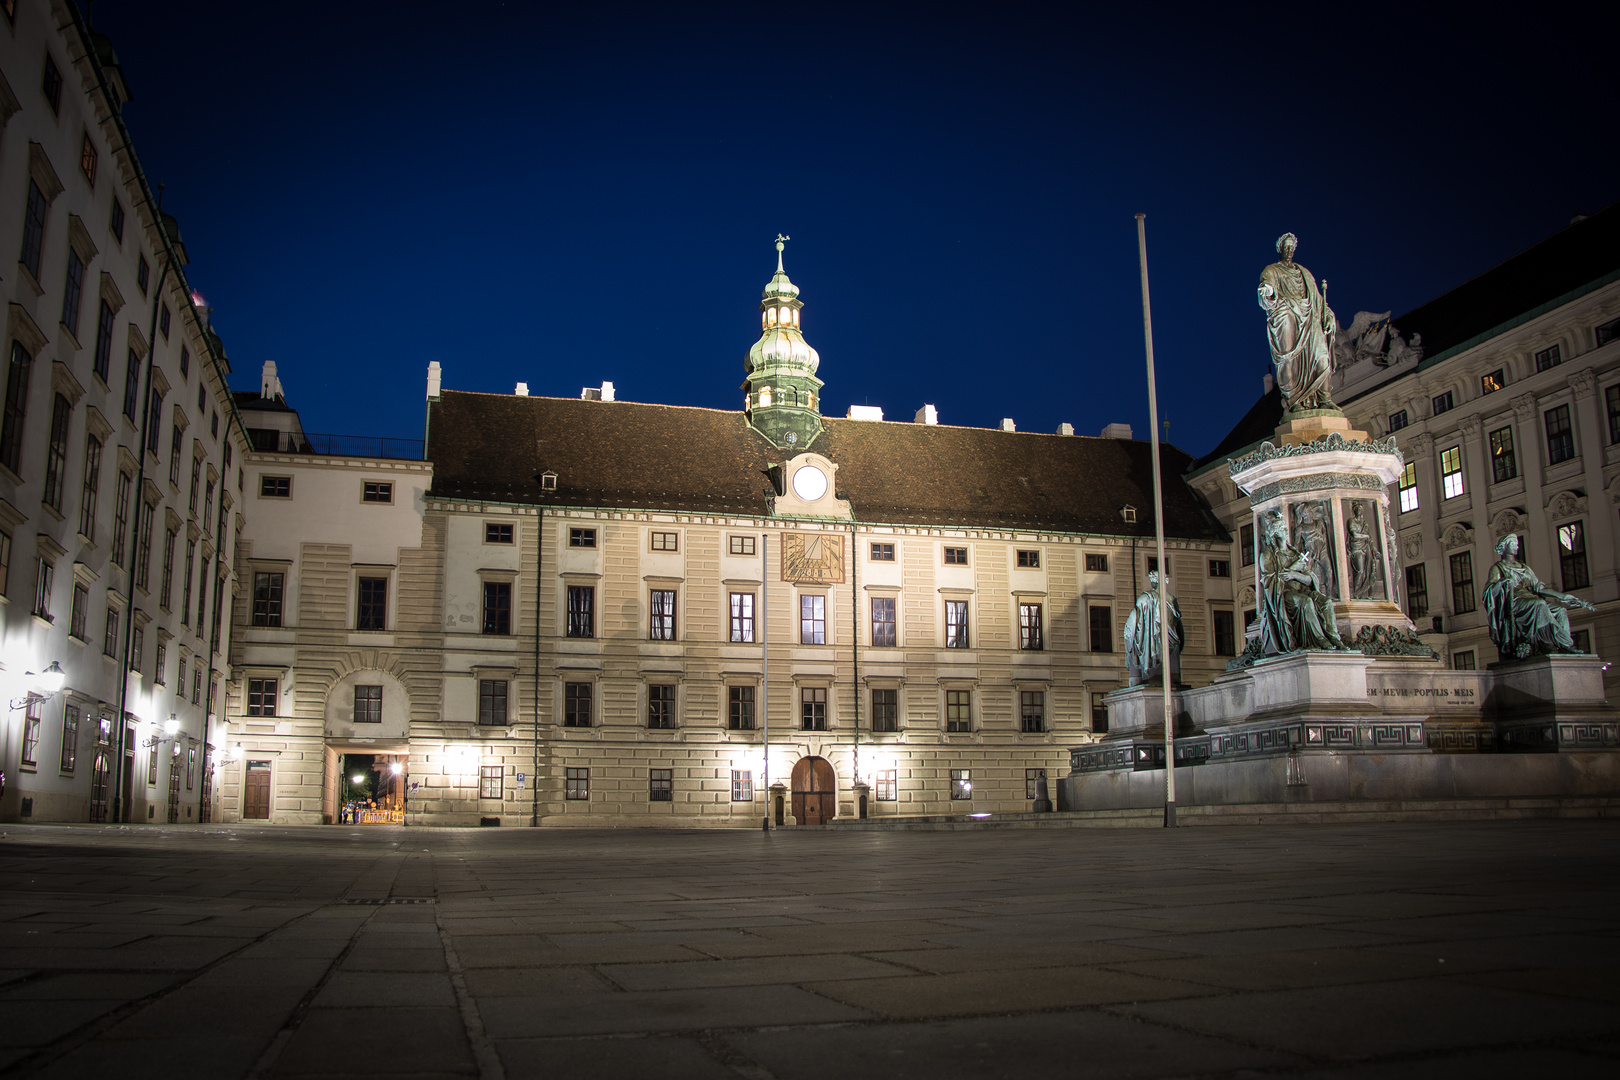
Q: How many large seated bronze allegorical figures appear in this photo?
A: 3